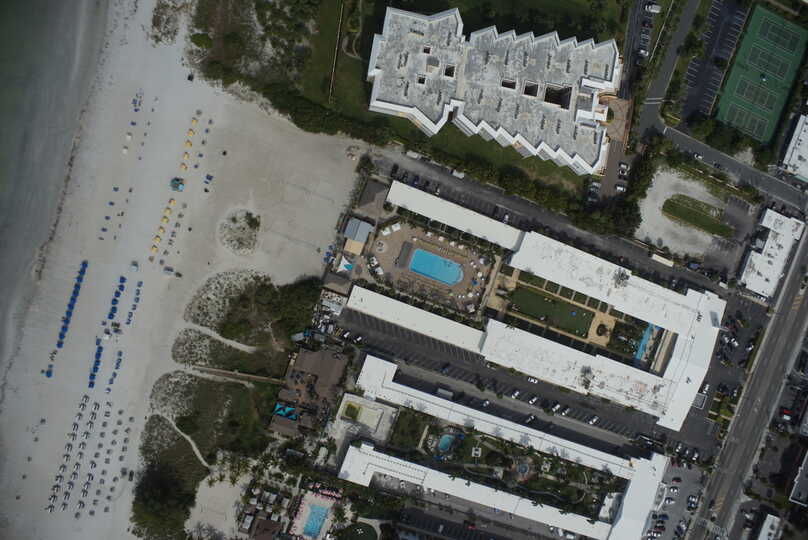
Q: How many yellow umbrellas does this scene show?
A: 11